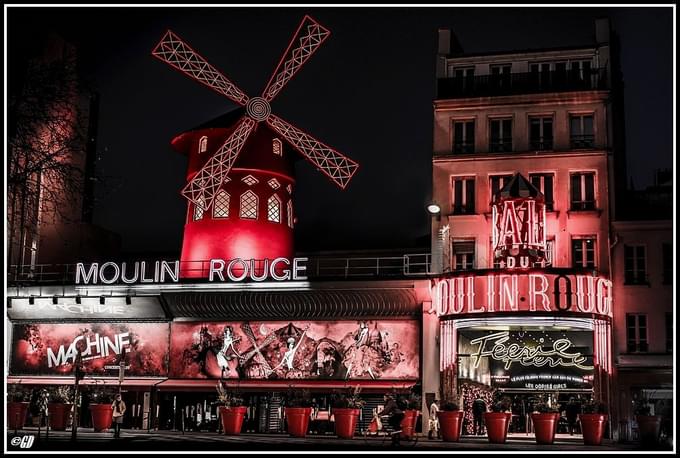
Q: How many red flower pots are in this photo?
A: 12